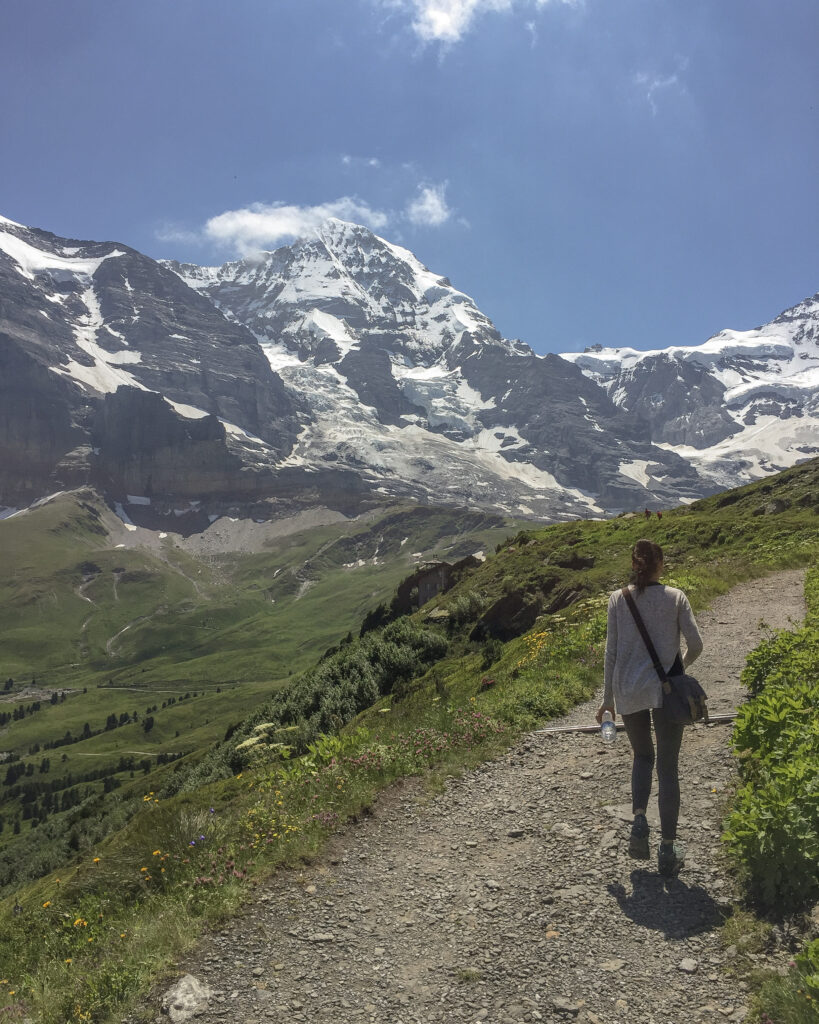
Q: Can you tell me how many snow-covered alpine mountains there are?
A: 3